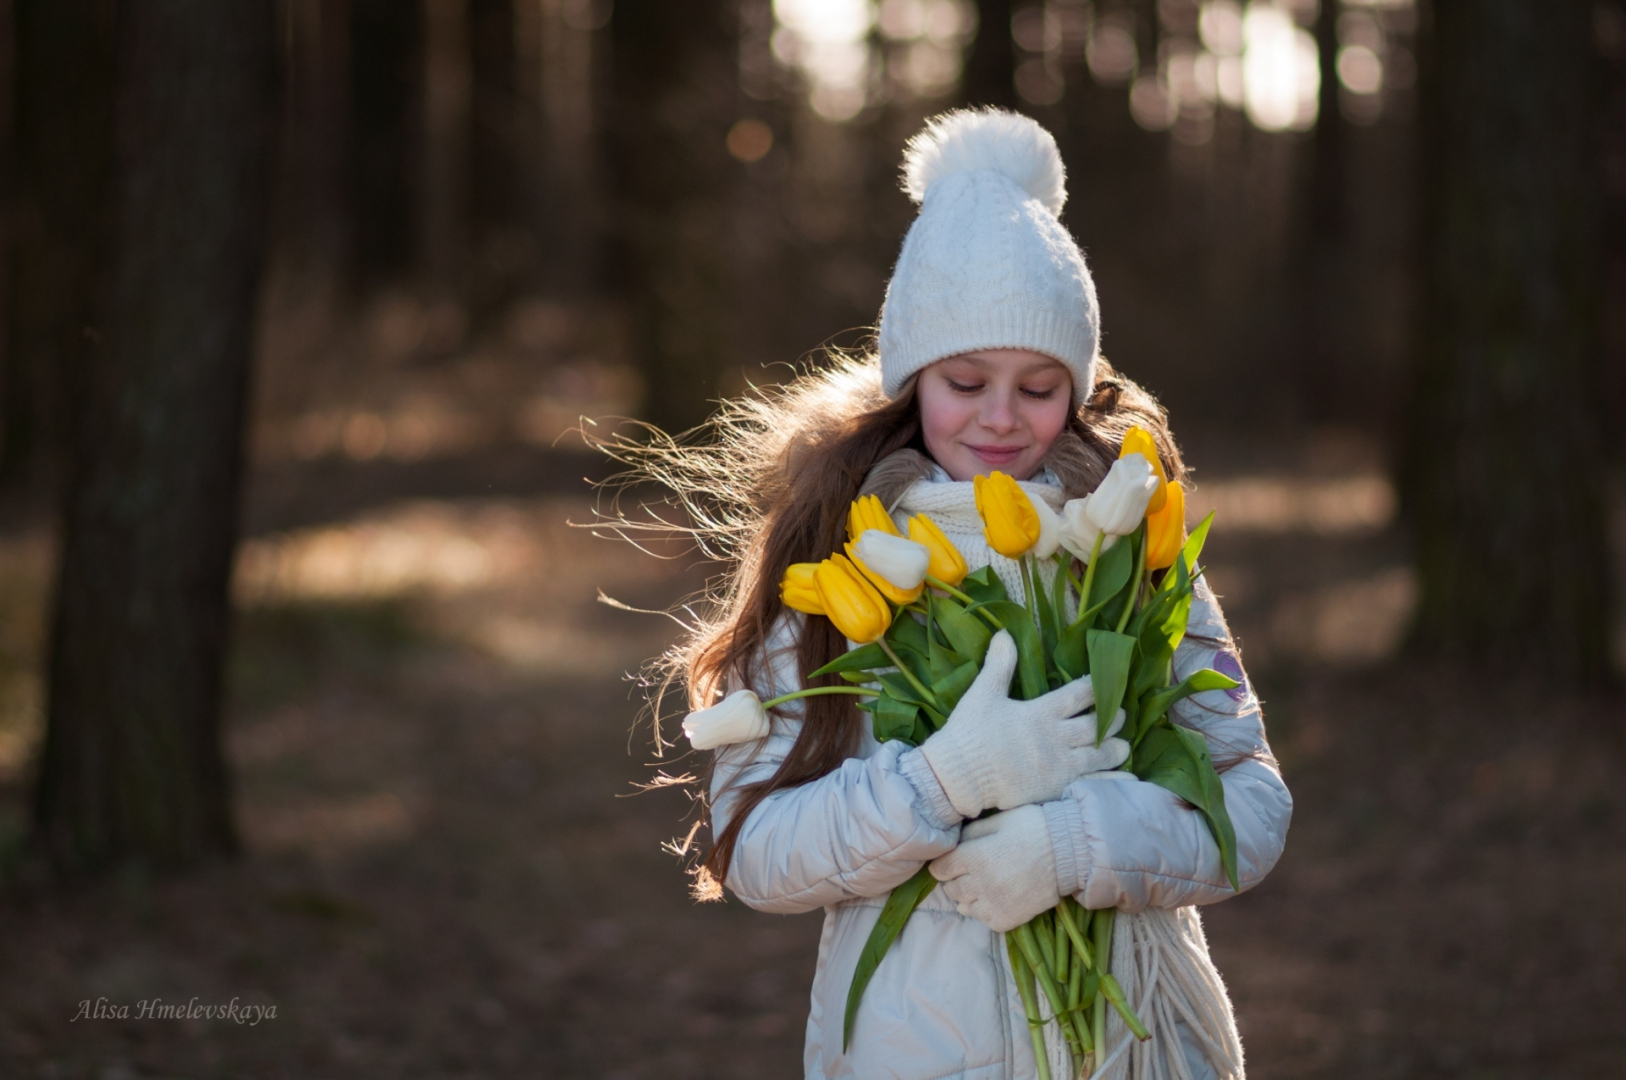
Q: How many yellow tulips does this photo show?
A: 8